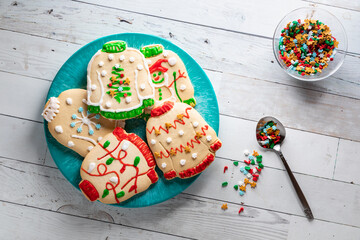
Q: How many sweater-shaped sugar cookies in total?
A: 5